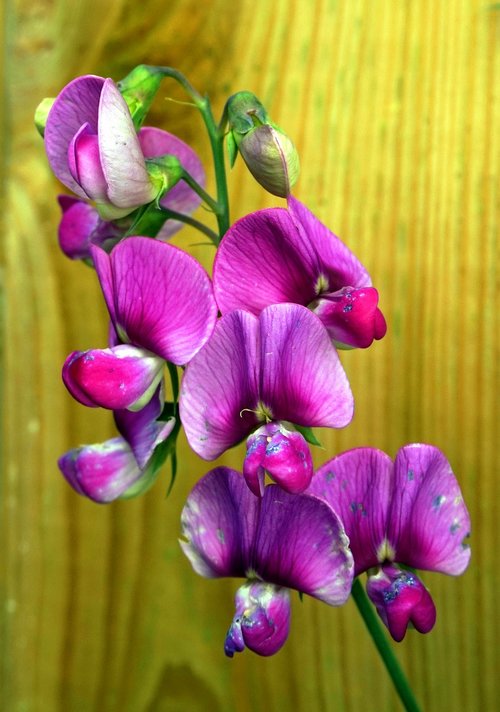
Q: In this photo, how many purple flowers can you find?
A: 8